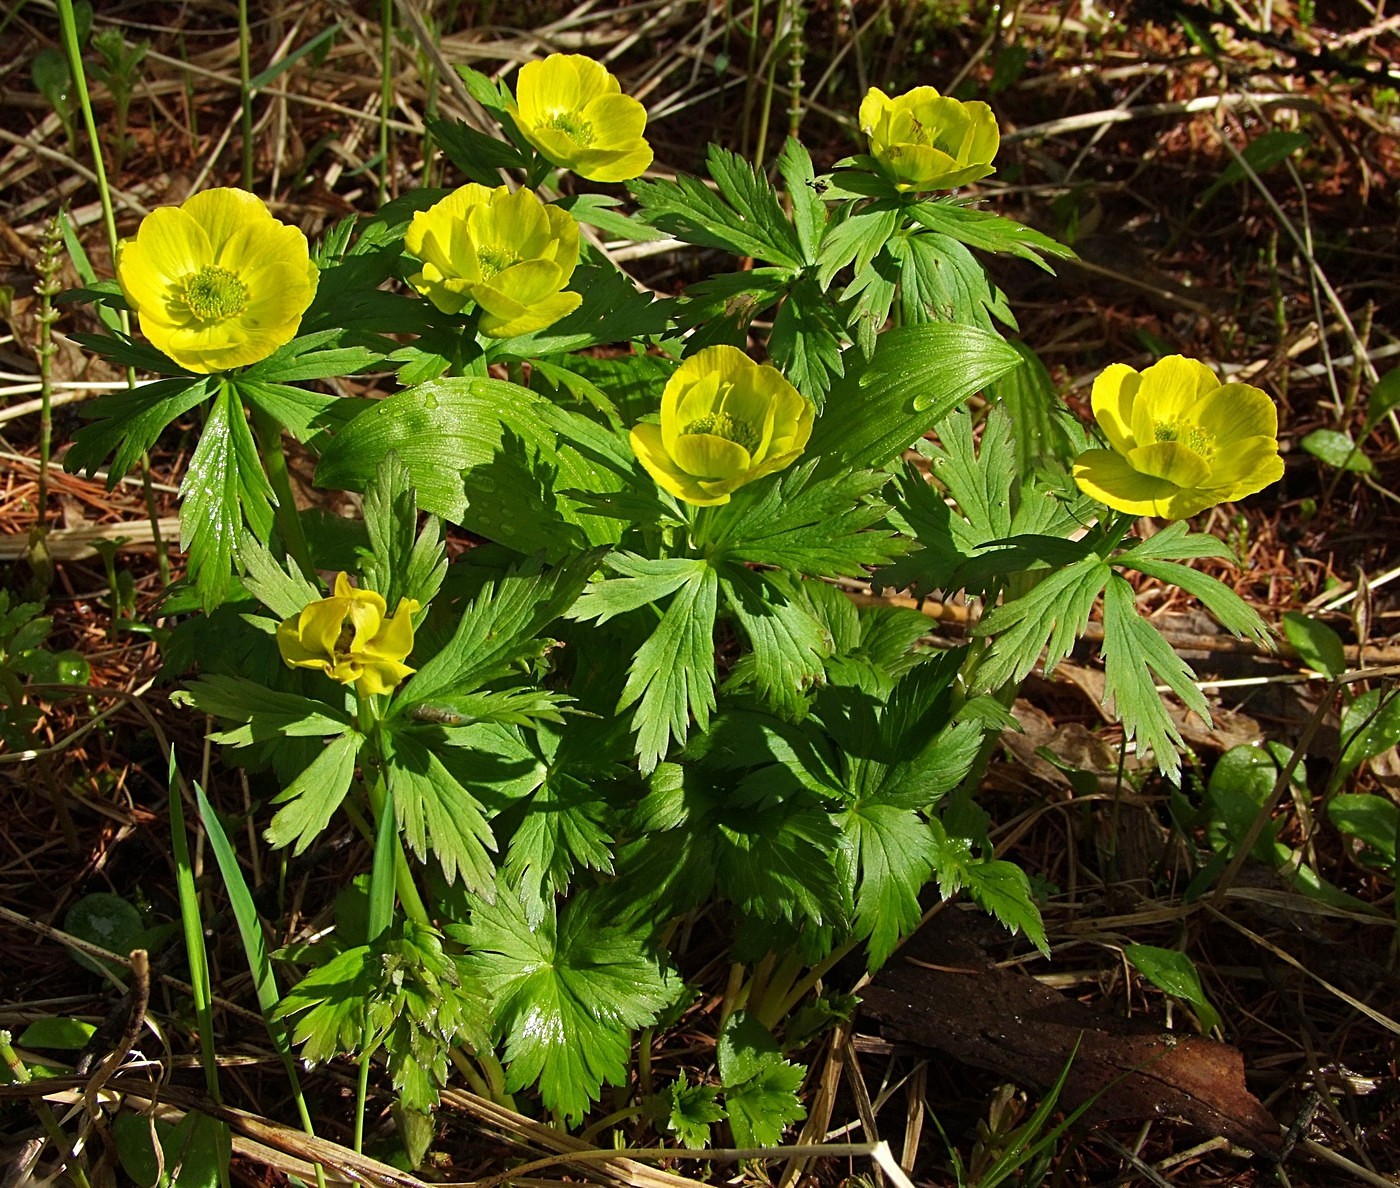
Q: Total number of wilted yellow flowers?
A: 1